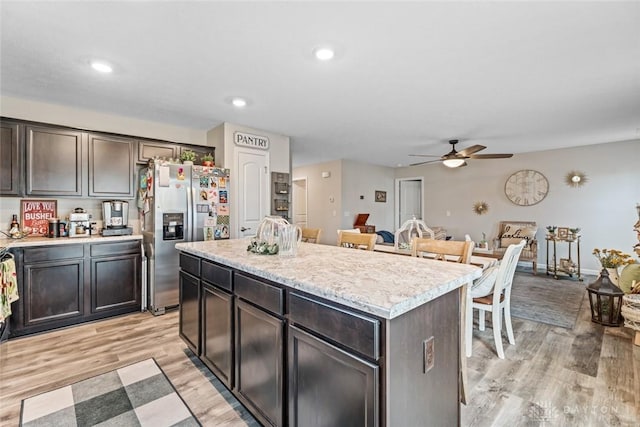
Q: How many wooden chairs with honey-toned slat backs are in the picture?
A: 3